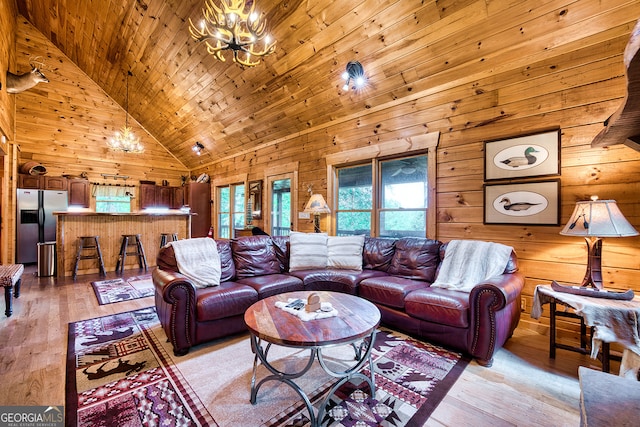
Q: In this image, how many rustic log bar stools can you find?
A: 3